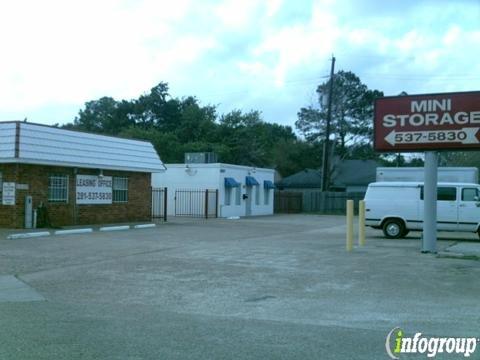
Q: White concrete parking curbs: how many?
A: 4